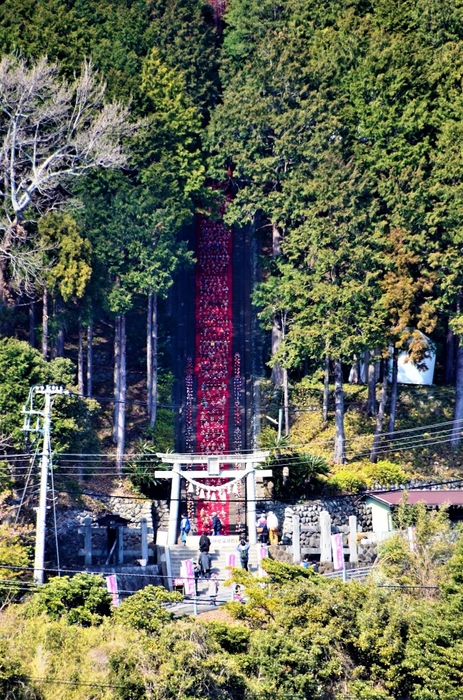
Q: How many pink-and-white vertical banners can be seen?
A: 6